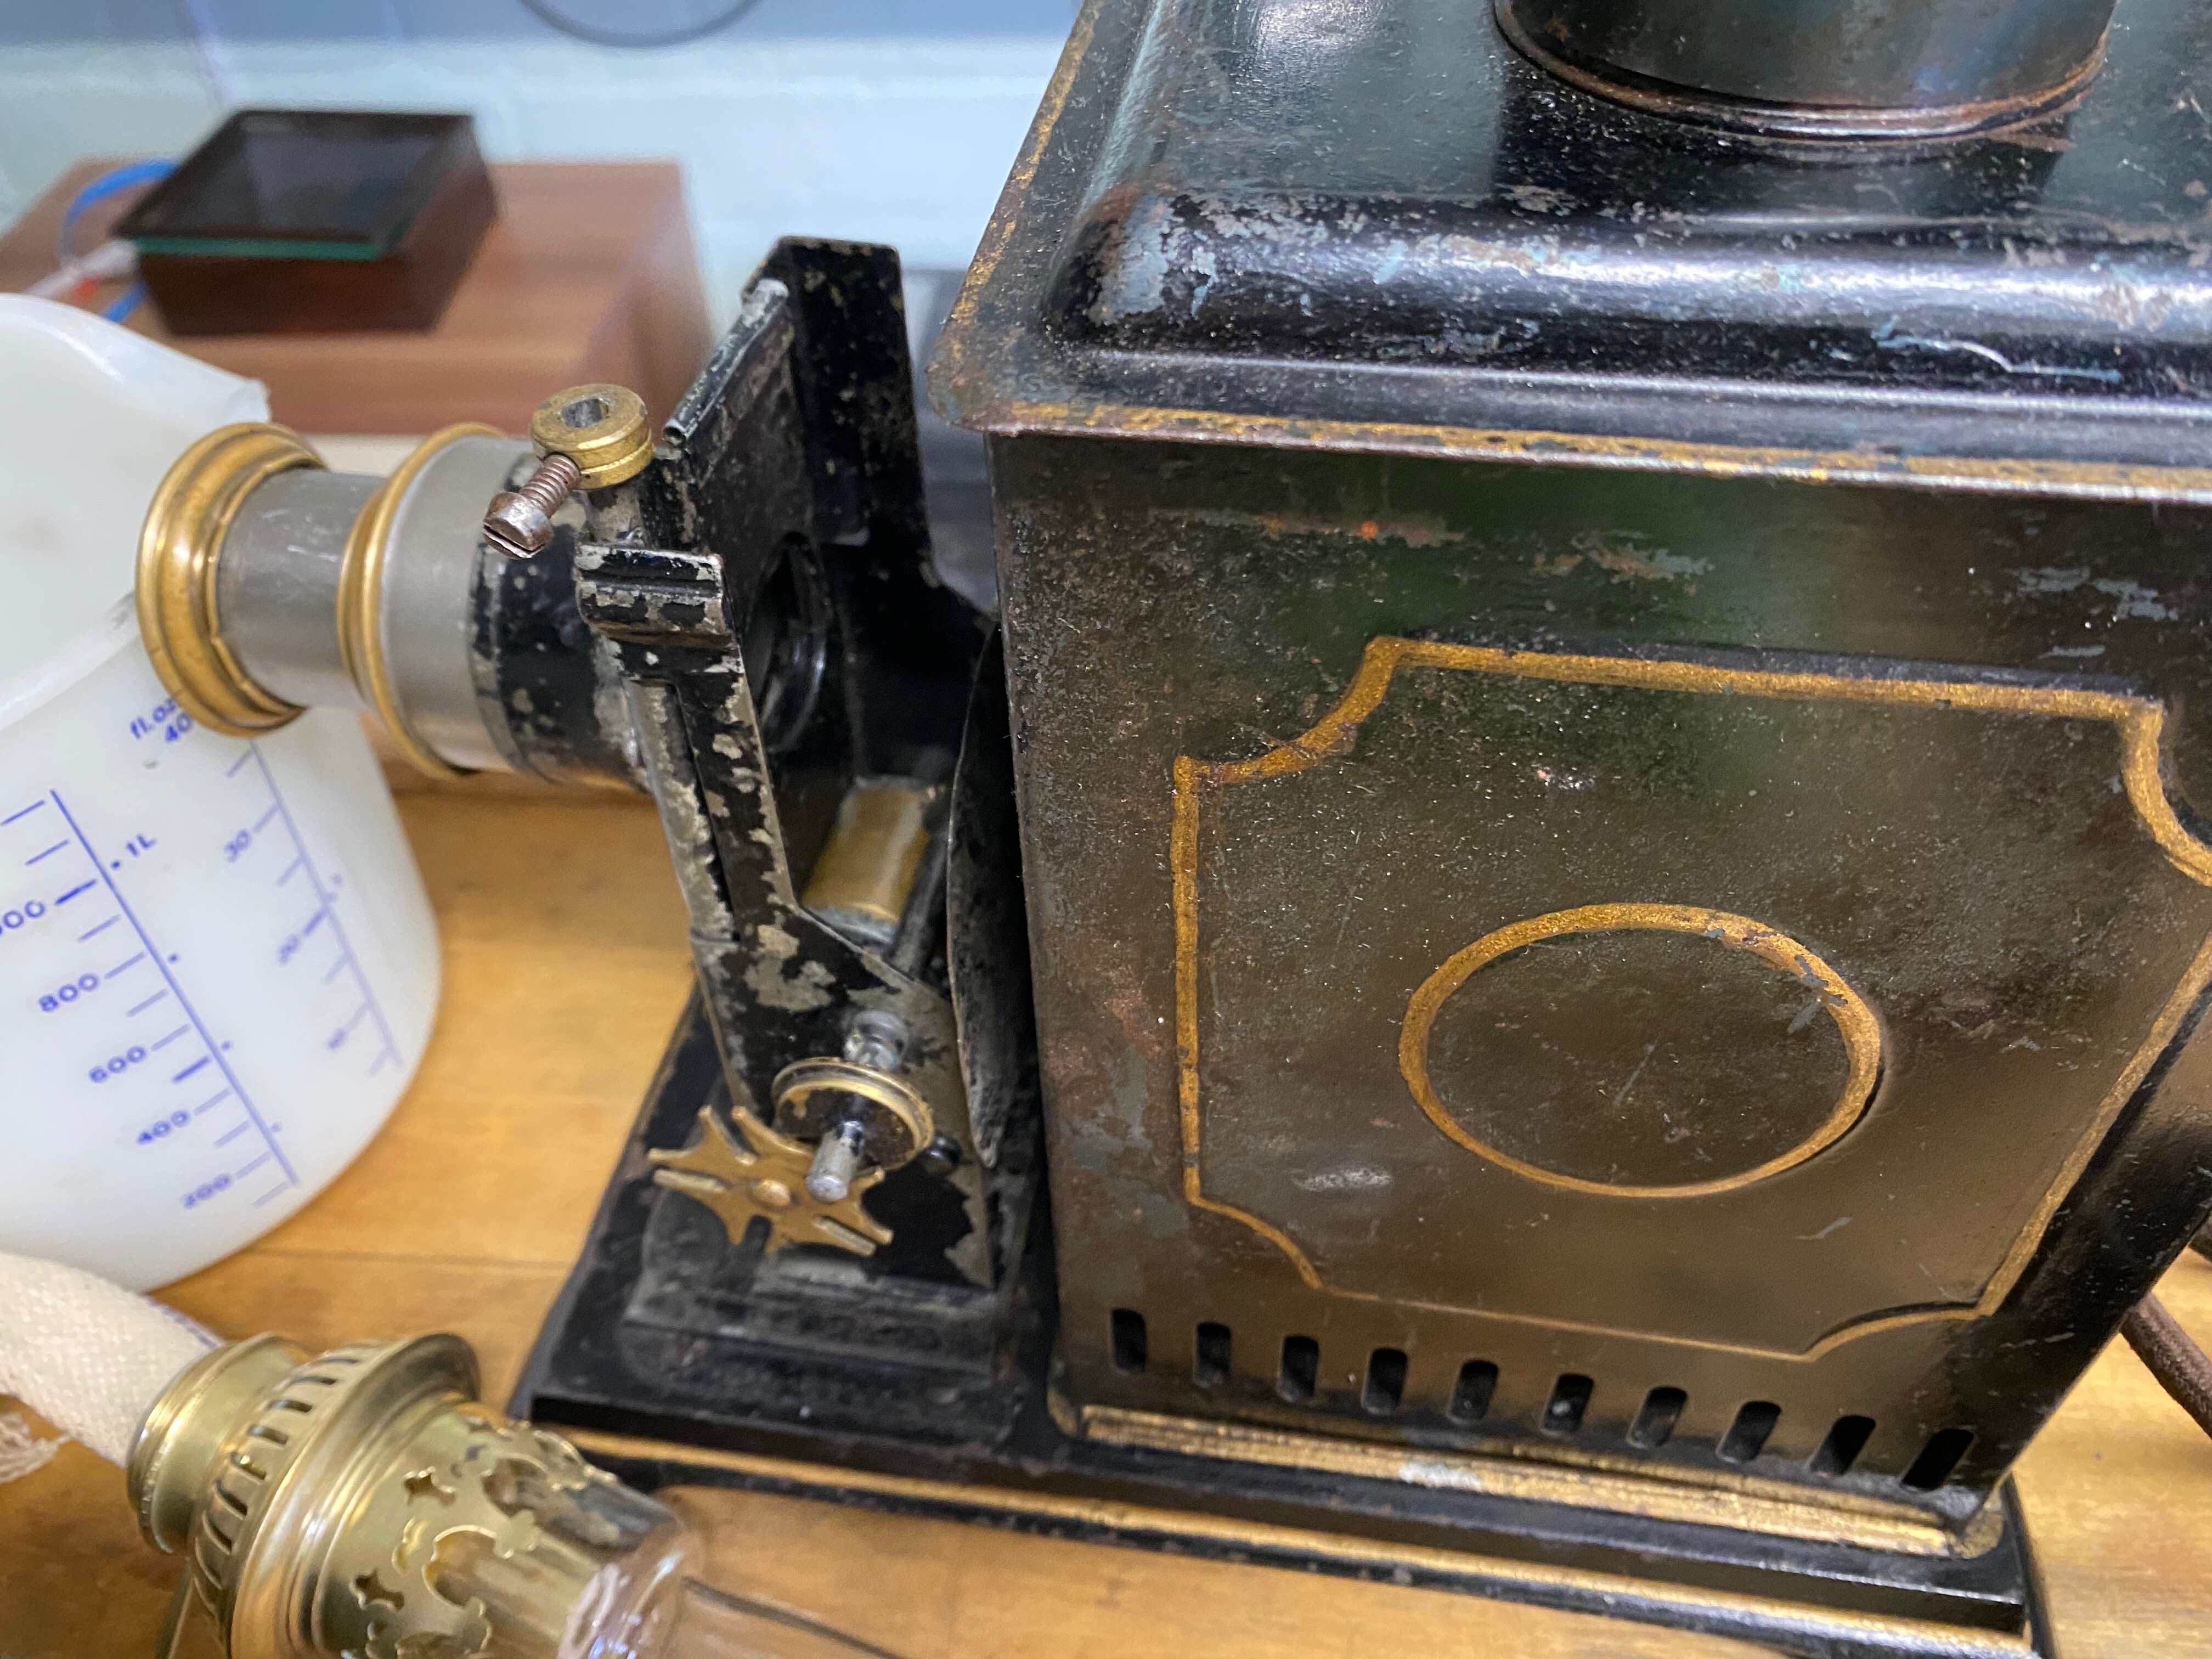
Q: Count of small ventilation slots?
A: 10